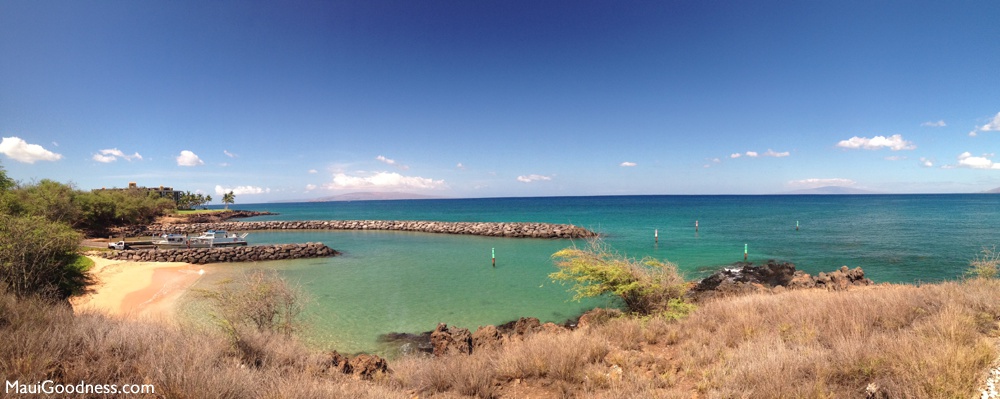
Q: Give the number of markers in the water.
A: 5